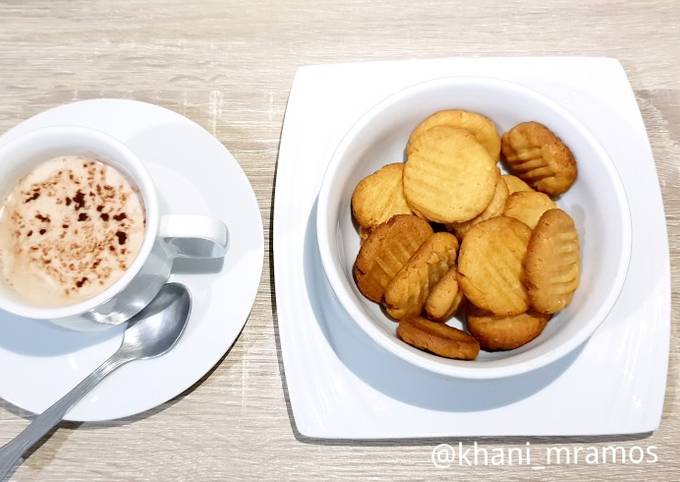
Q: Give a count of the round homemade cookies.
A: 14